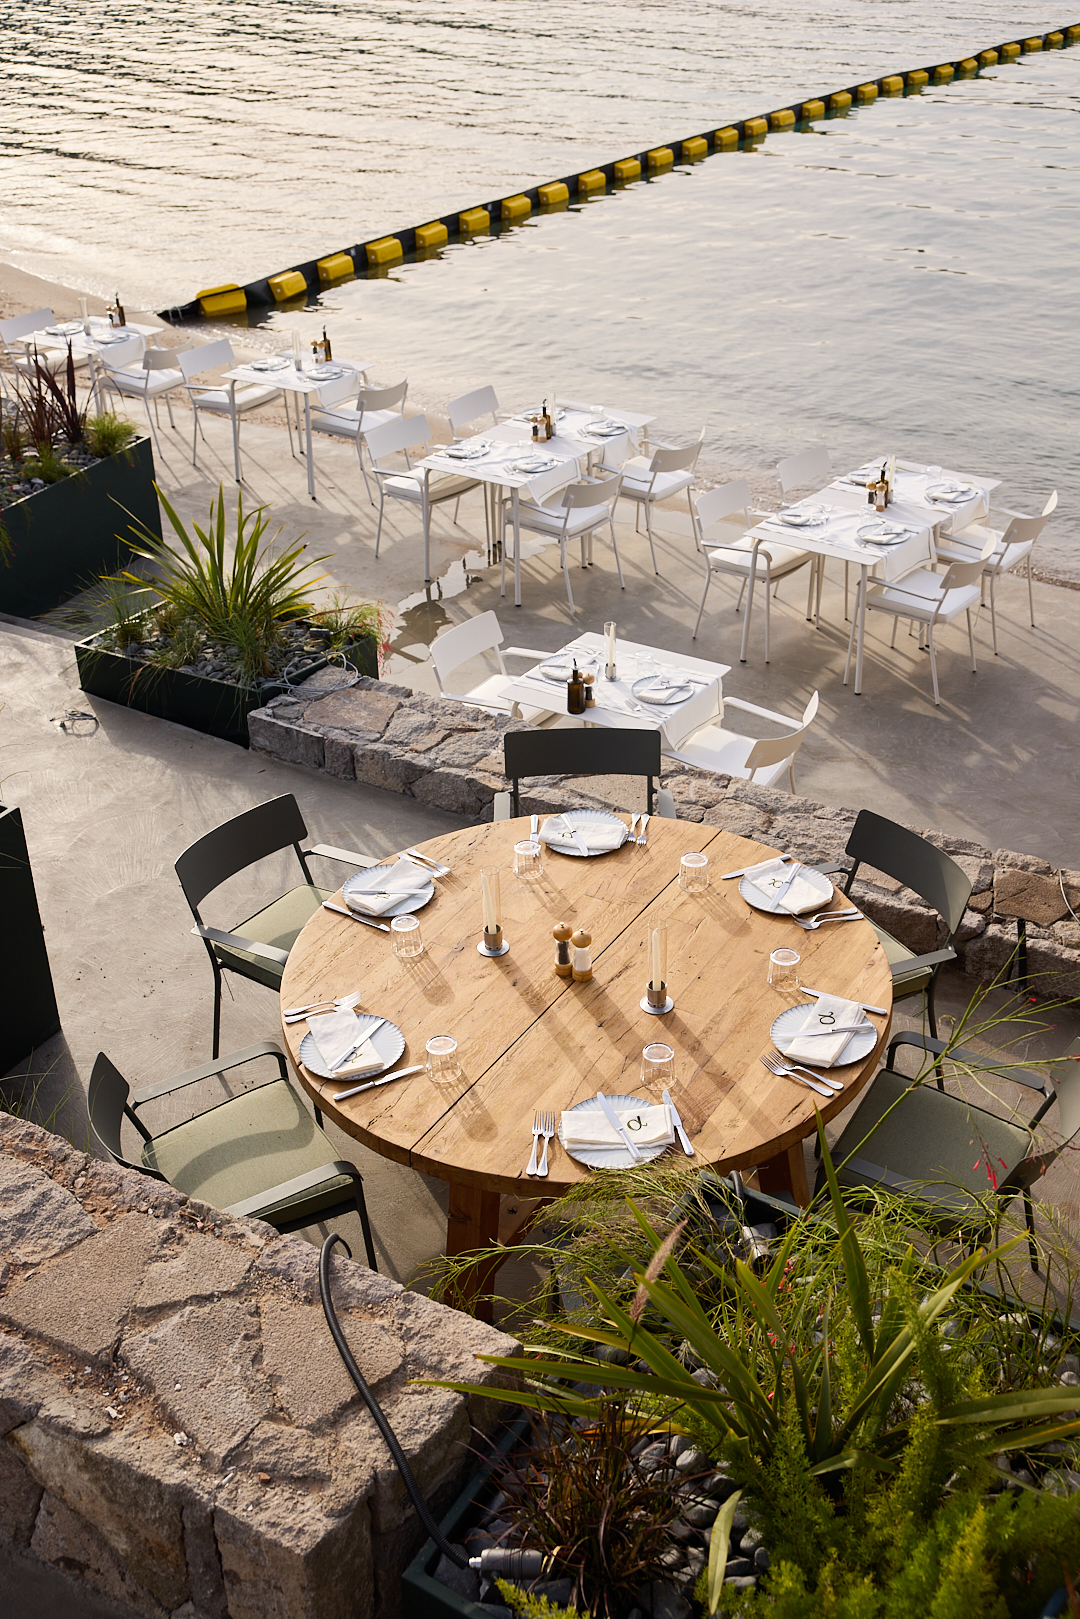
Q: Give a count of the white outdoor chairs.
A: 14